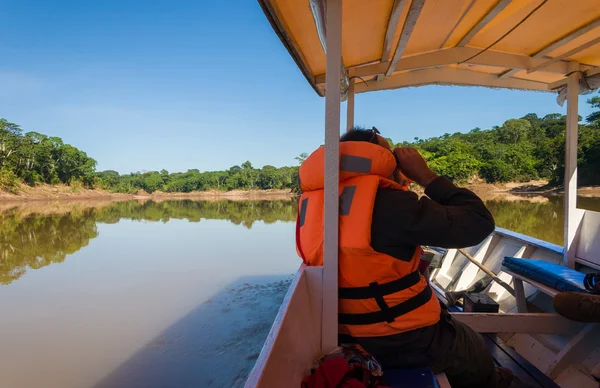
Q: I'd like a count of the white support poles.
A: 3